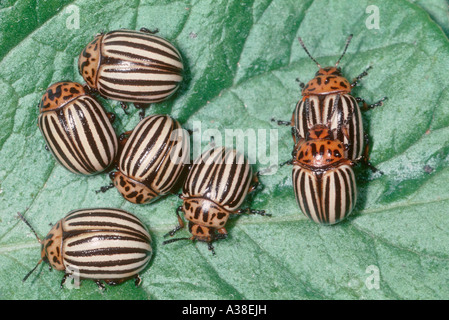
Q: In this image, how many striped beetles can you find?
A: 7